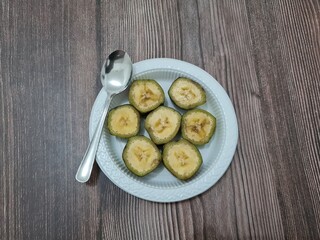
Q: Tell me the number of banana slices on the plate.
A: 7